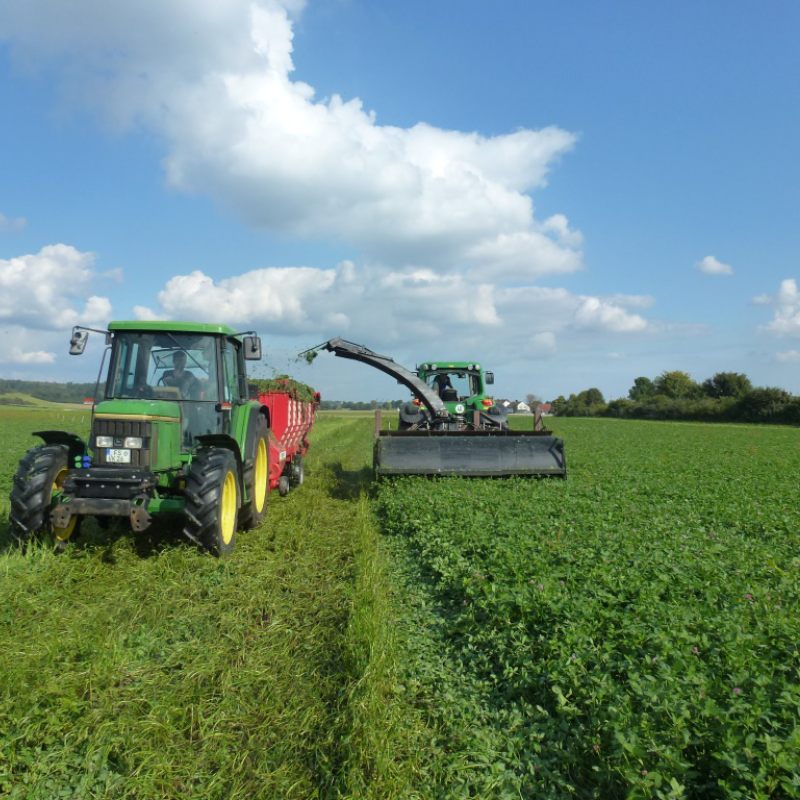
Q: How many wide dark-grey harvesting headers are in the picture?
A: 1